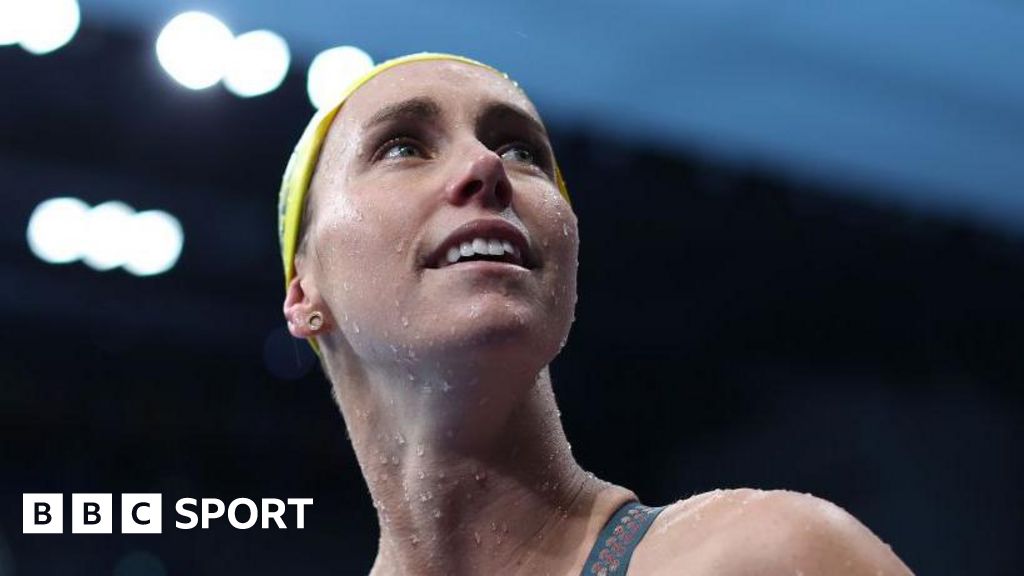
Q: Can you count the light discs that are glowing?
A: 8